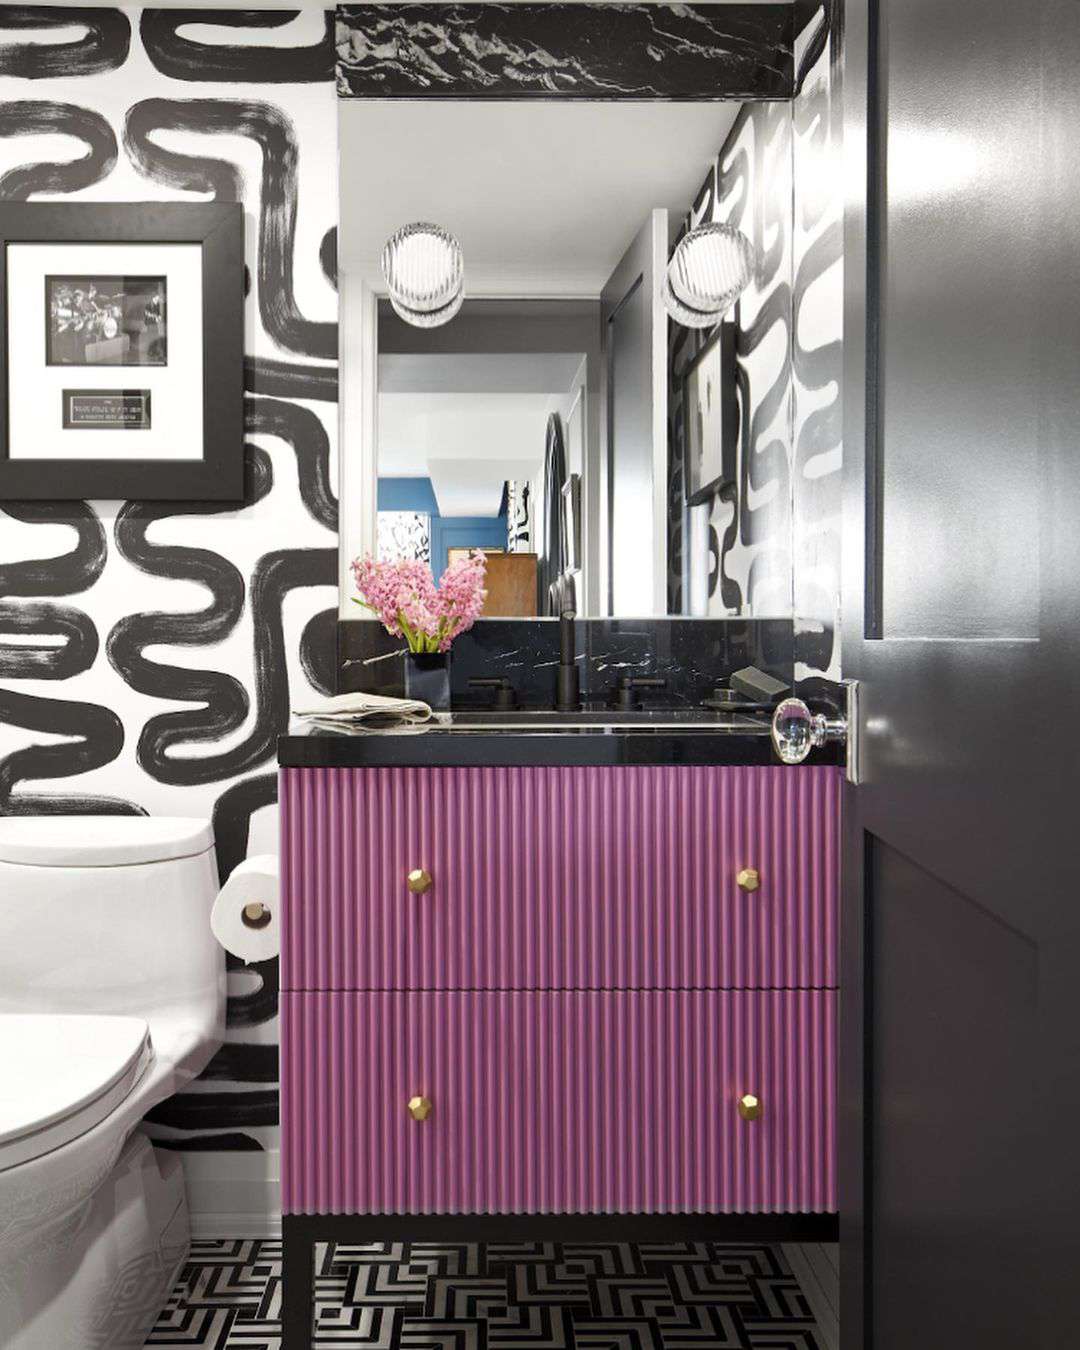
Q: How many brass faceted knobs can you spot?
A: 4